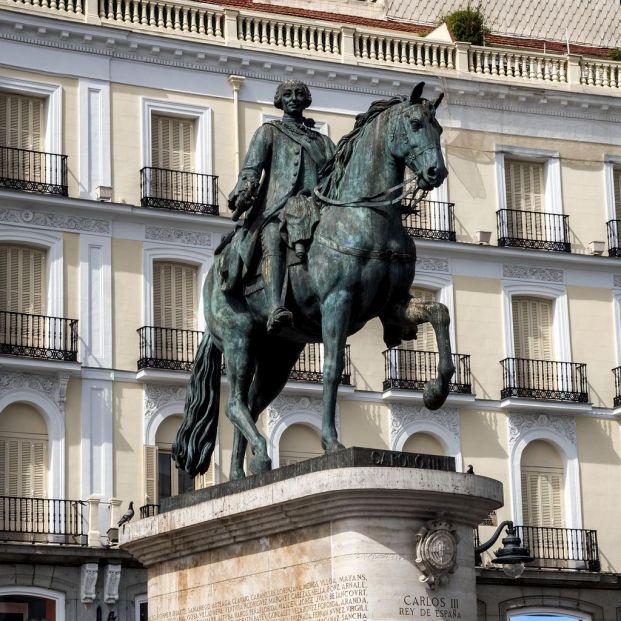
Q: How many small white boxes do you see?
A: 3